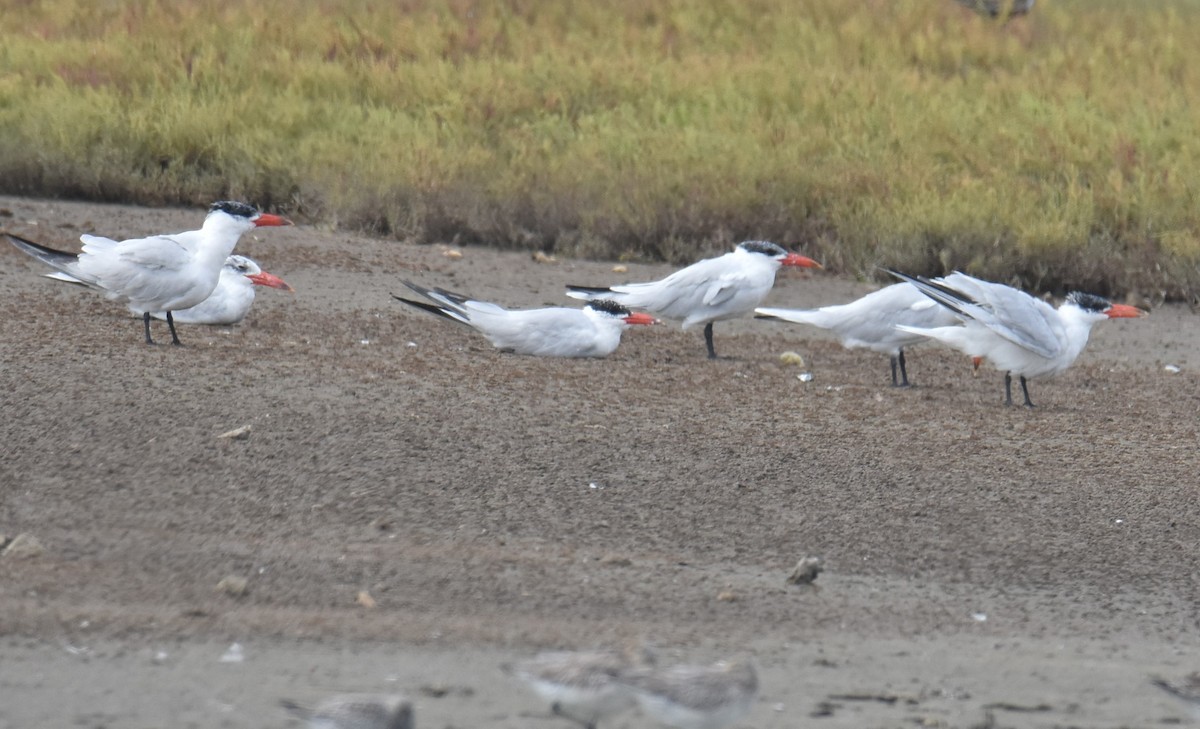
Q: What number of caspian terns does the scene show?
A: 6